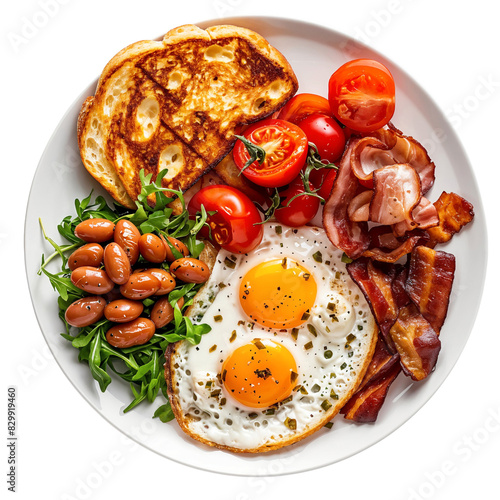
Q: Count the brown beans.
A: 14